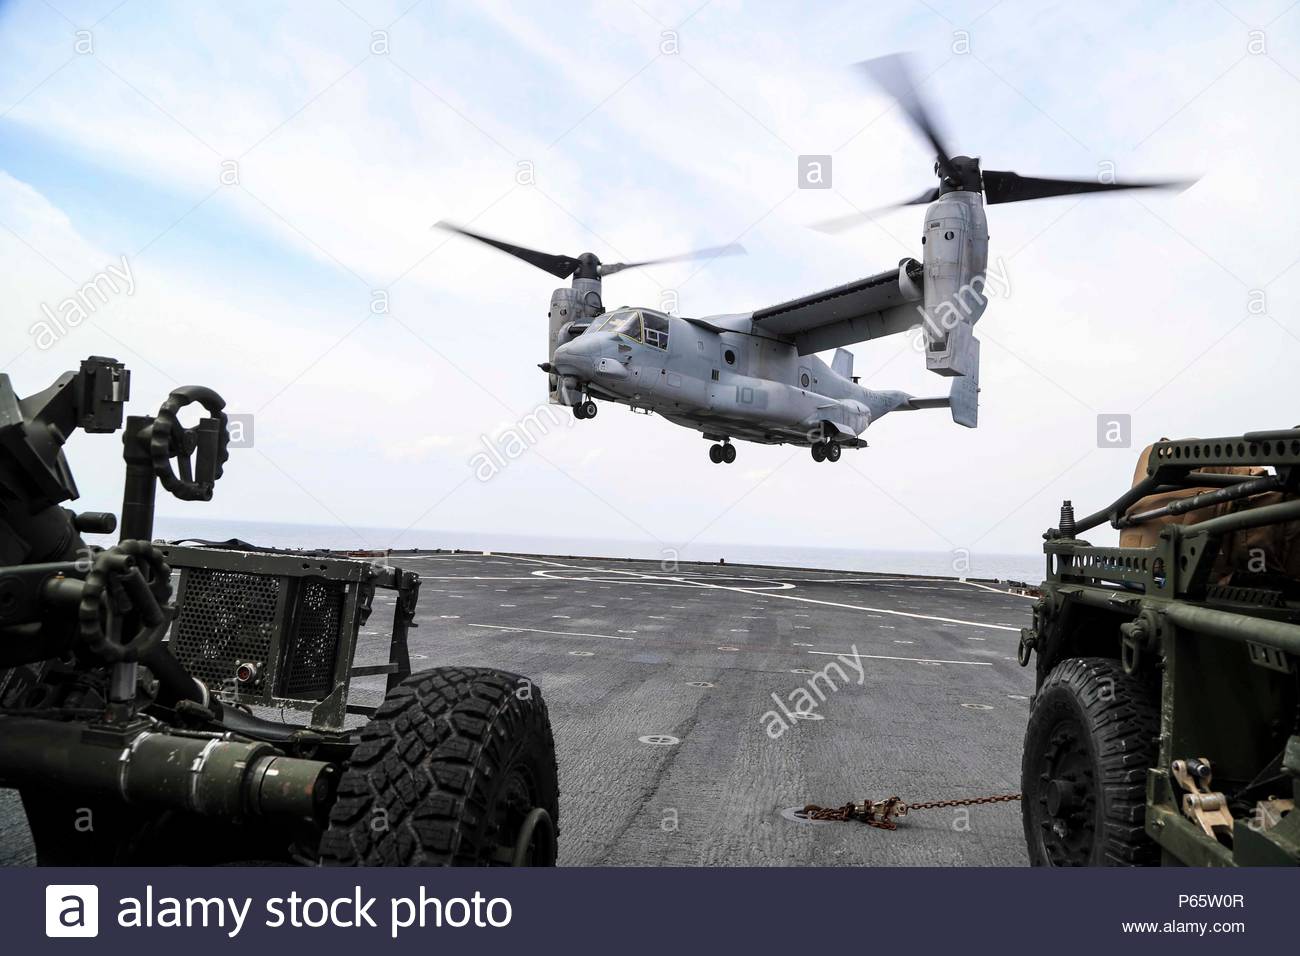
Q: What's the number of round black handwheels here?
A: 2